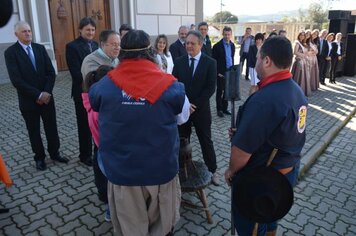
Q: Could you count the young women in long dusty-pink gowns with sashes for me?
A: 3